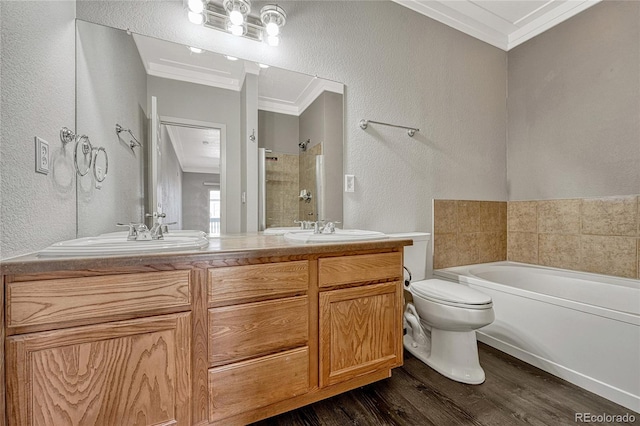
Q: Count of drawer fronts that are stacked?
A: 3